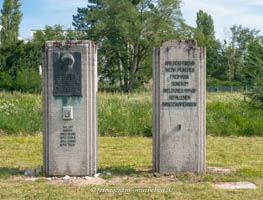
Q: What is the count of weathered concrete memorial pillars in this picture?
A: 2